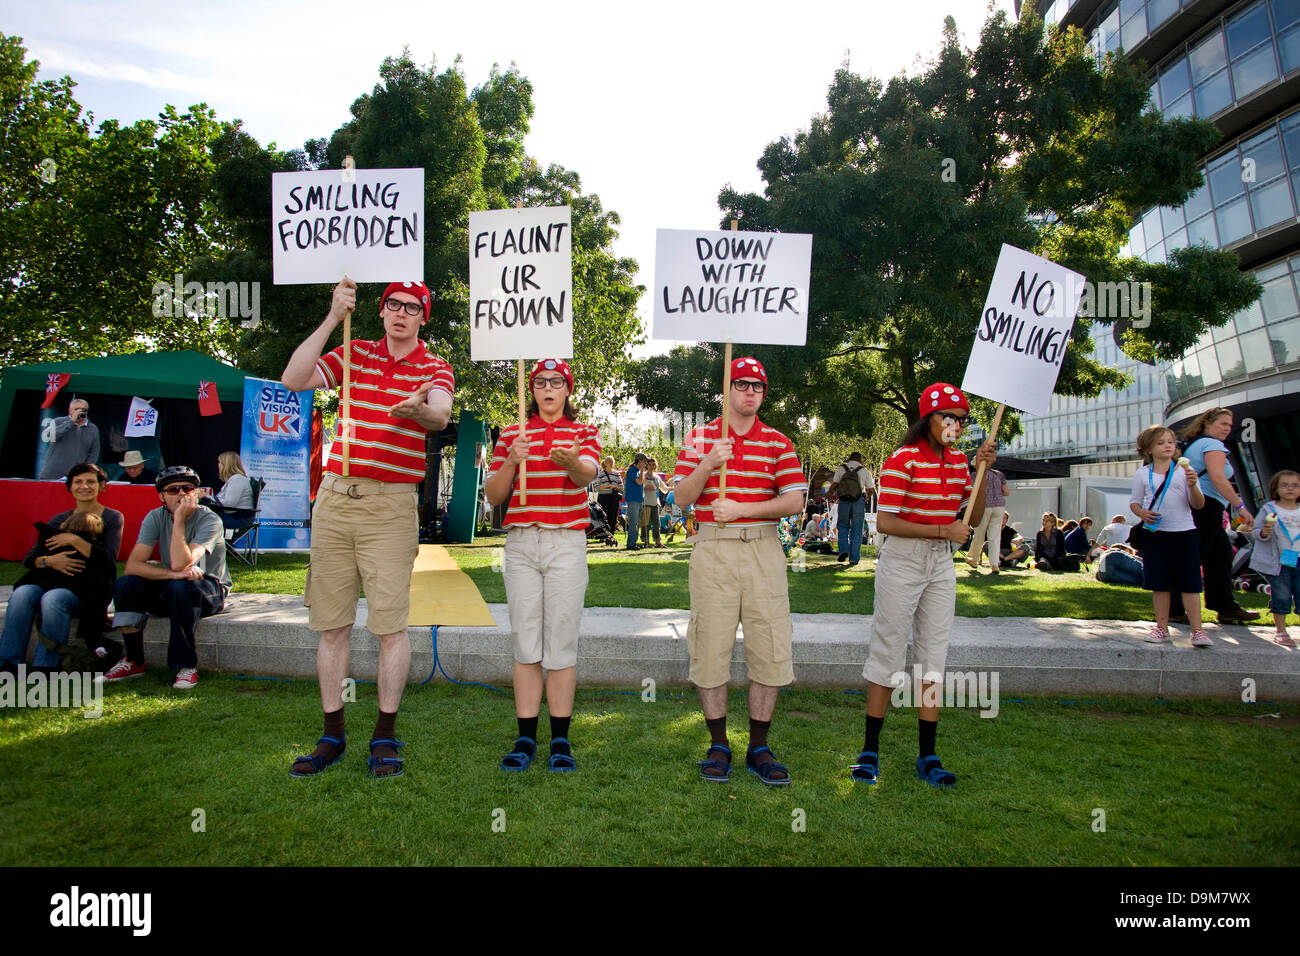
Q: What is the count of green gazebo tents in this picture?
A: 1